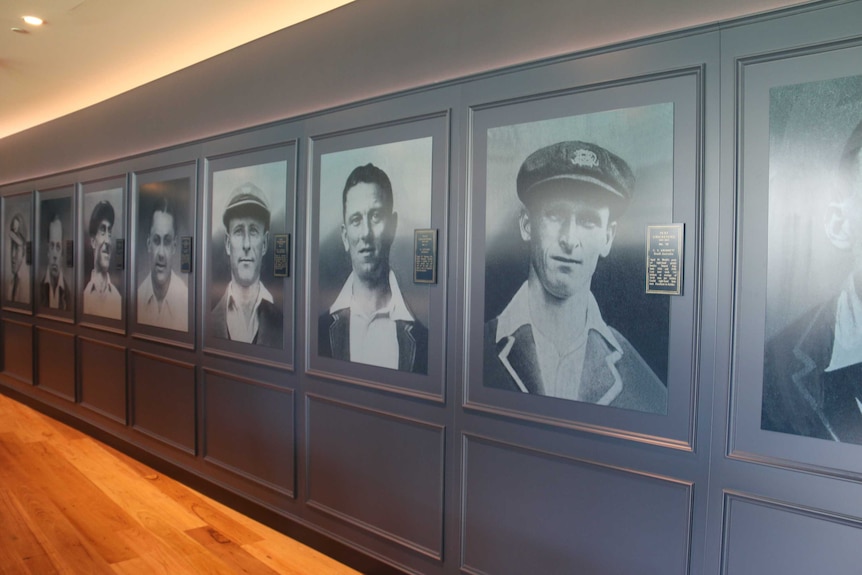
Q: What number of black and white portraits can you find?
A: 8